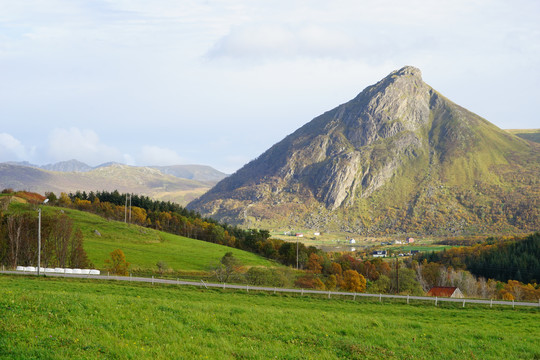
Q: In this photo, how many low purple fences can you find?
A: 0